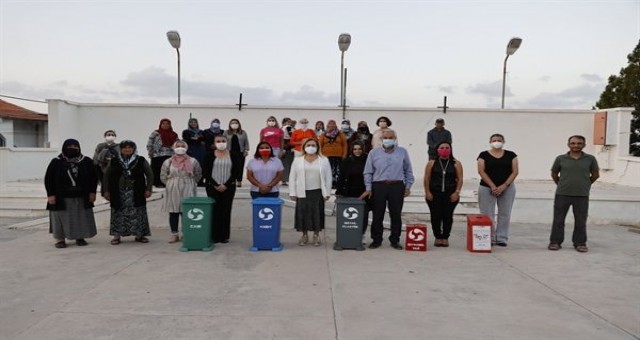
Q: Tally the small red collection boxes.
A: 2